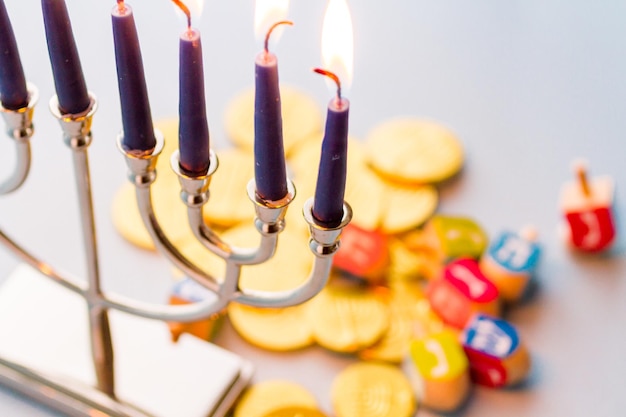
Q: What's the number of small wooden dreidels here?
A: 8